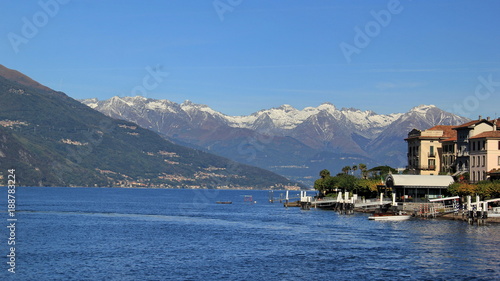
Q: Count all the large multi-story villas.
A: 3